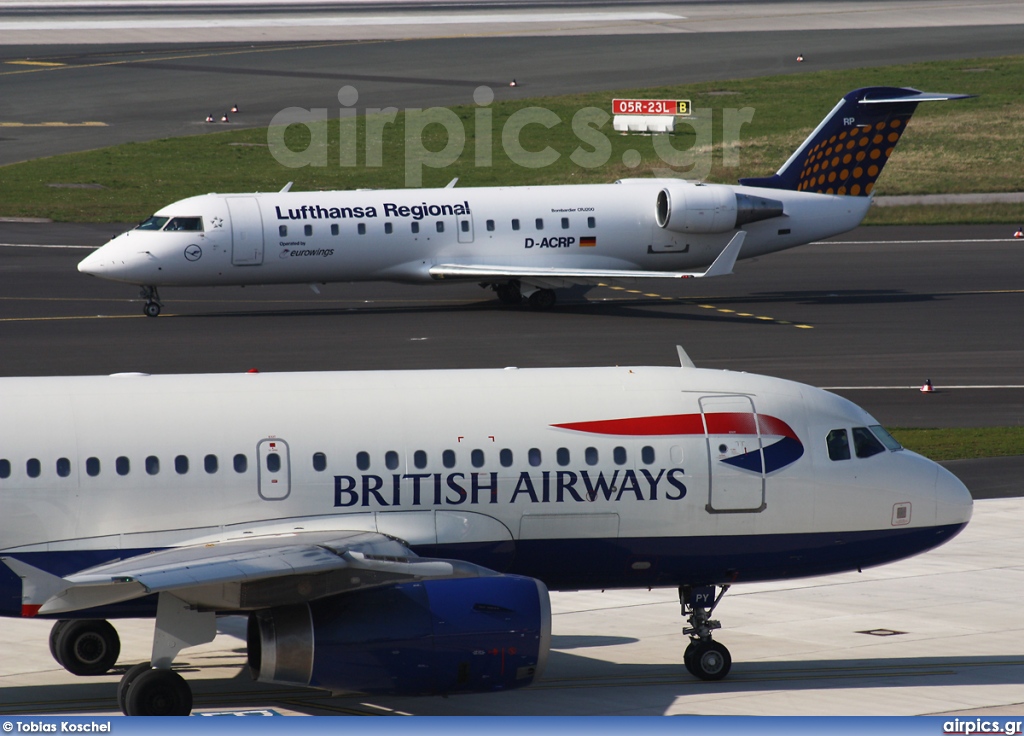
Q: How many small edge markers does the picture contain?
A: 7